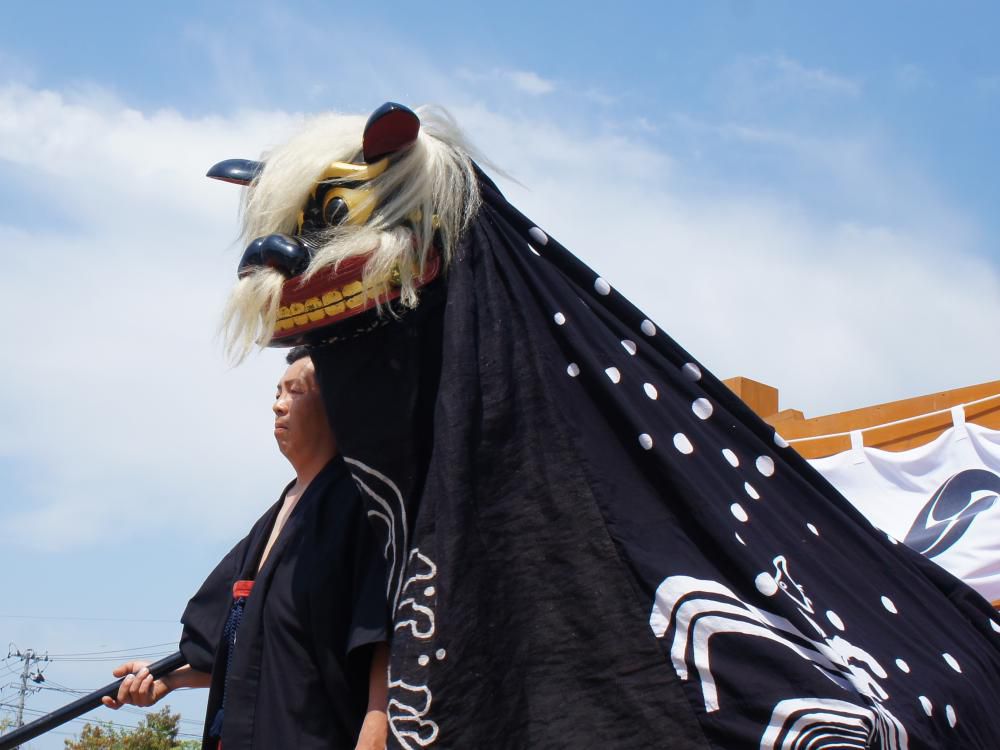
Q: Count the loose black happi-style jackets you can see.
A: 1